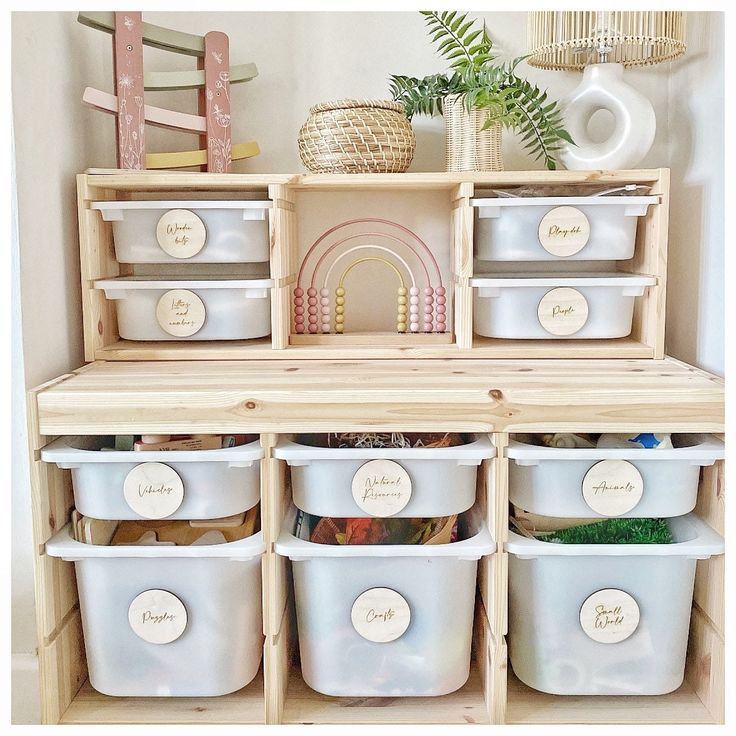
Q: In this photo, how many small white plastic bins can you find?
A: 7